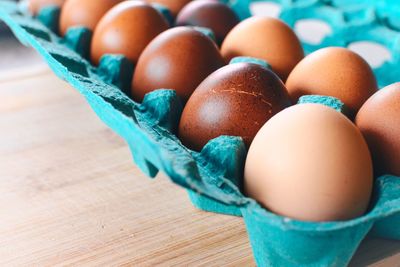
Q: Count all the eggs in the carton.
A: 11